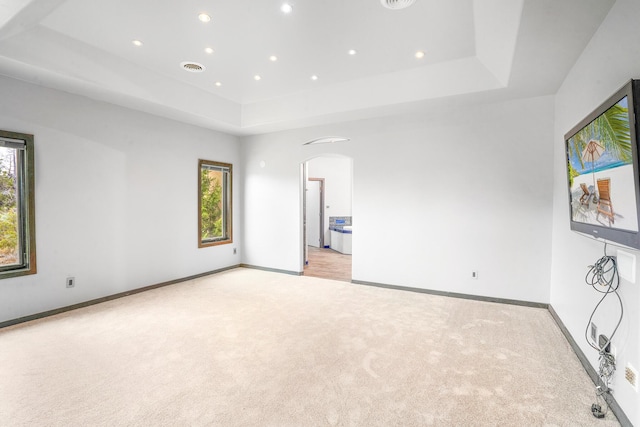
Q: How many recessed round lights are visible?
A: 10